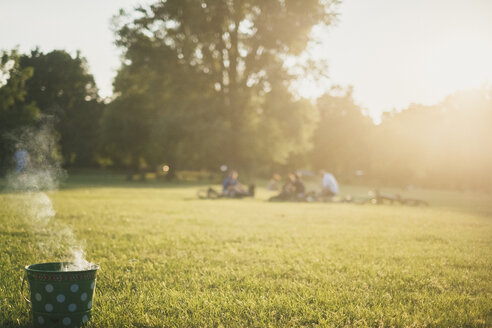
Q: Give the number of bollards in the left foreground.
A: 0